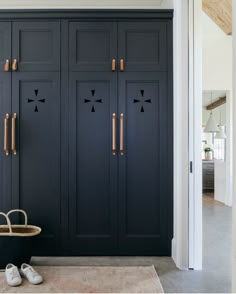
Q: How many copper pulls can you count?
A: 8